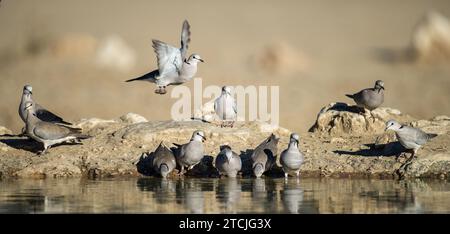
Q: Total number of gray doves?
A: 11